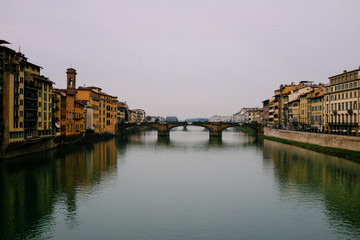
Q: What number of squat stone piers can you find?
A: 2